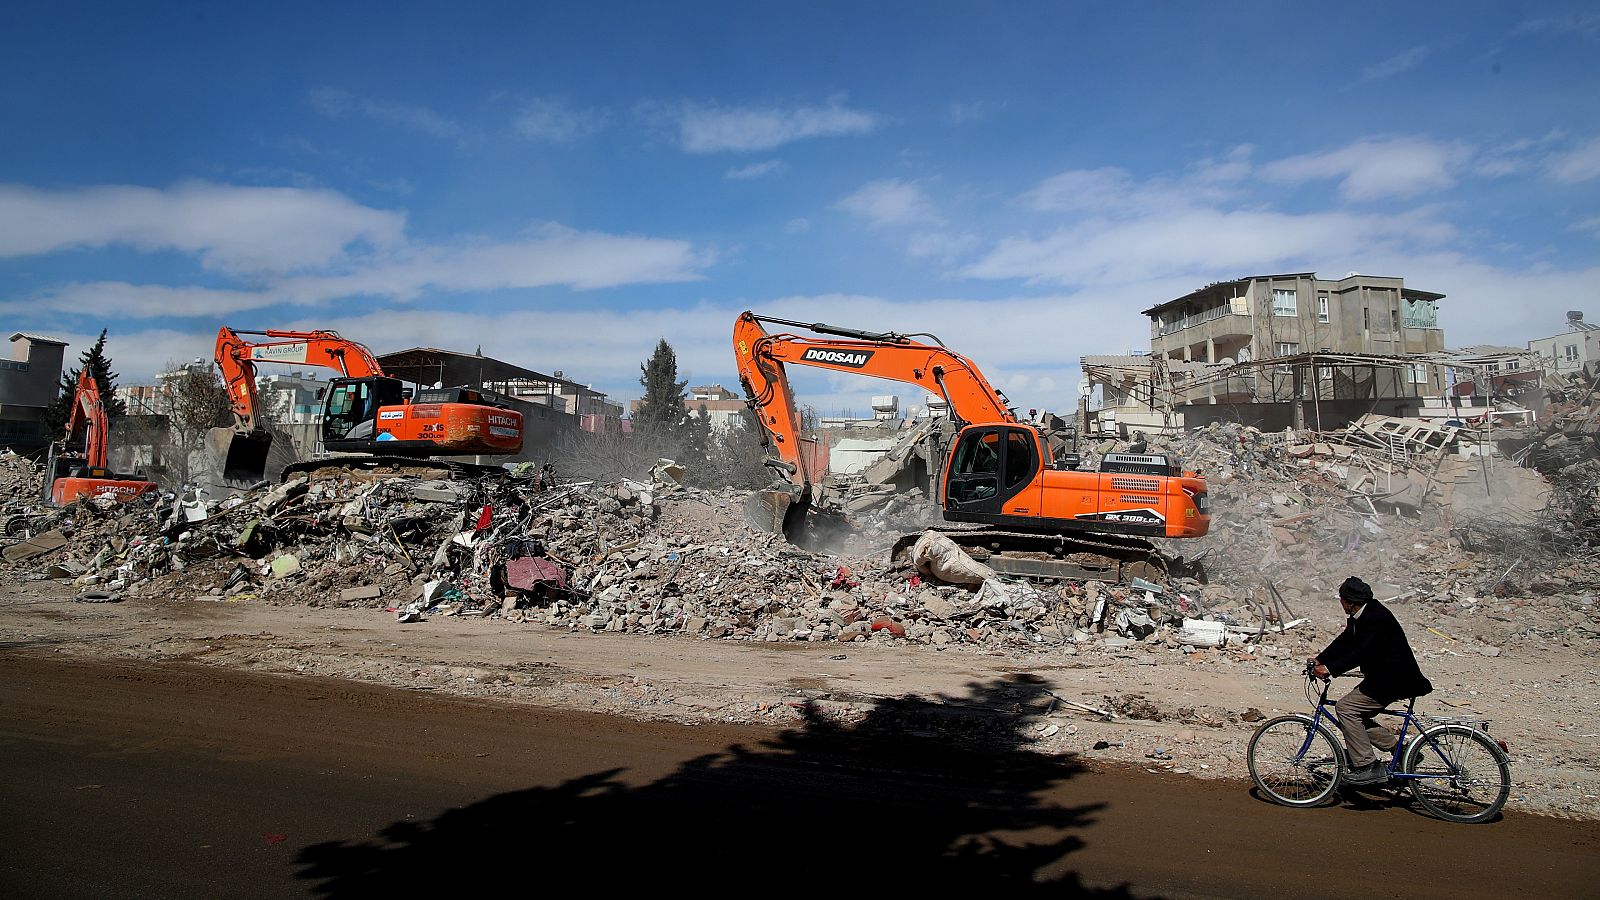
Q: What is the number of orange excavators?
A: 3